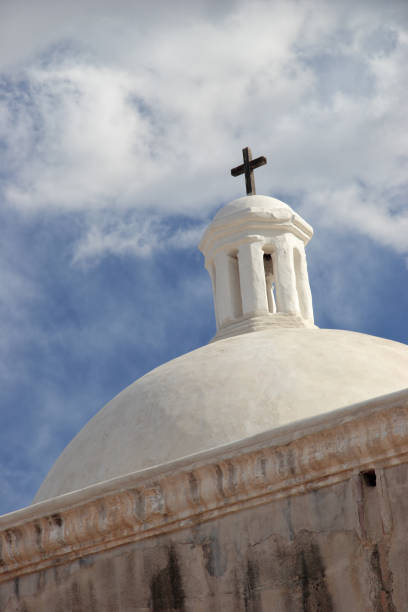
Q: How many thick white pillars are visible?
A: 4